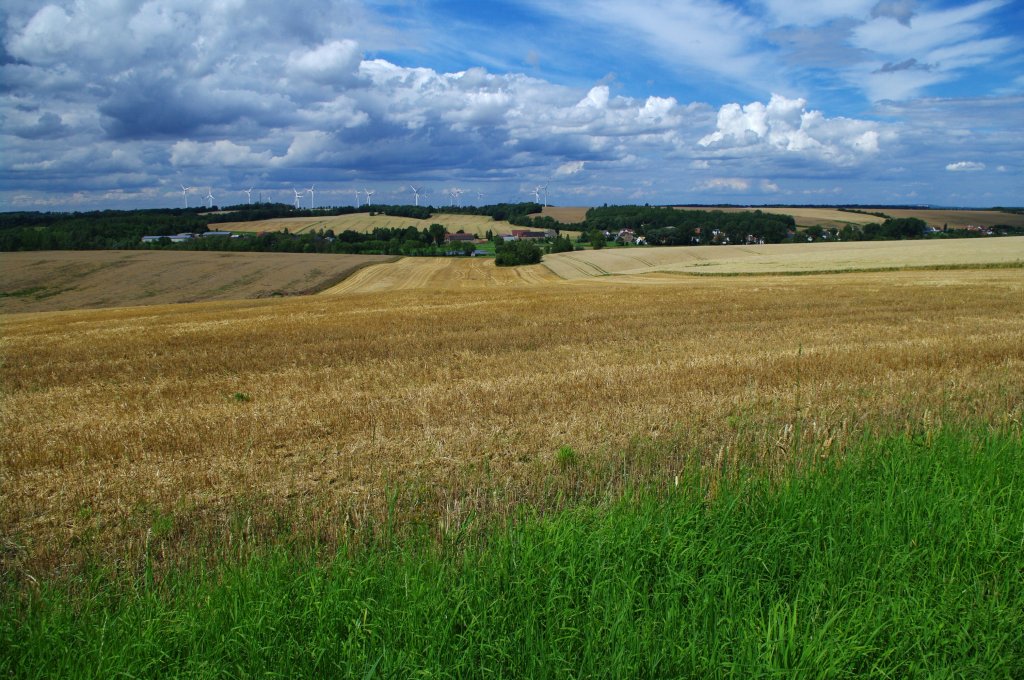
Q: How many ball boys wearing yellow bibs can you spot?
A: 0